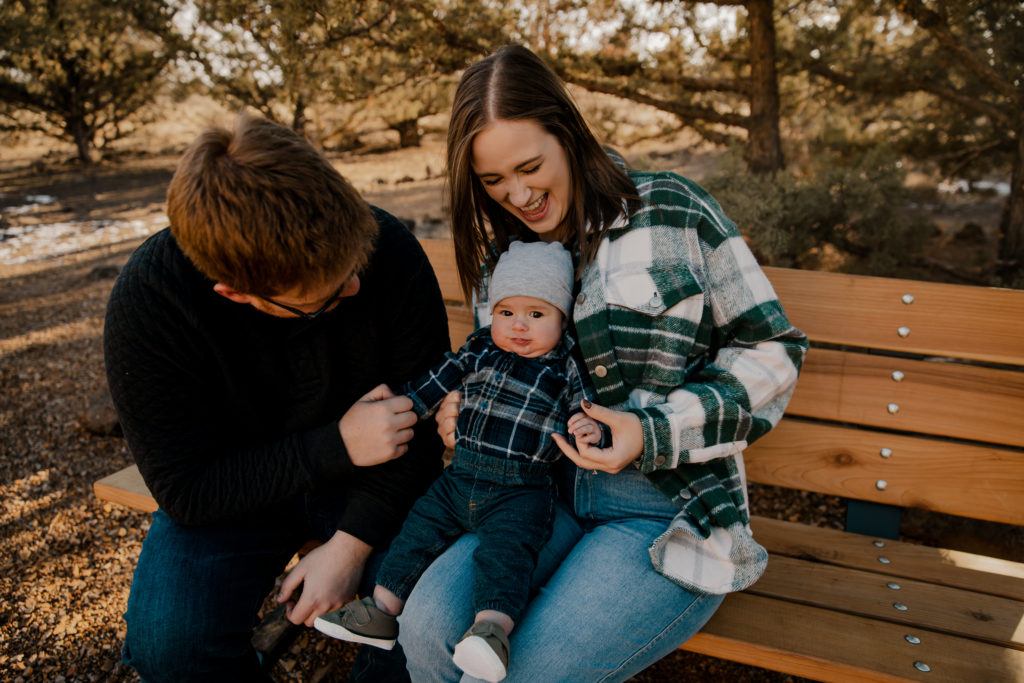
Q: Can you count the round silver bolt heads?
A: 12